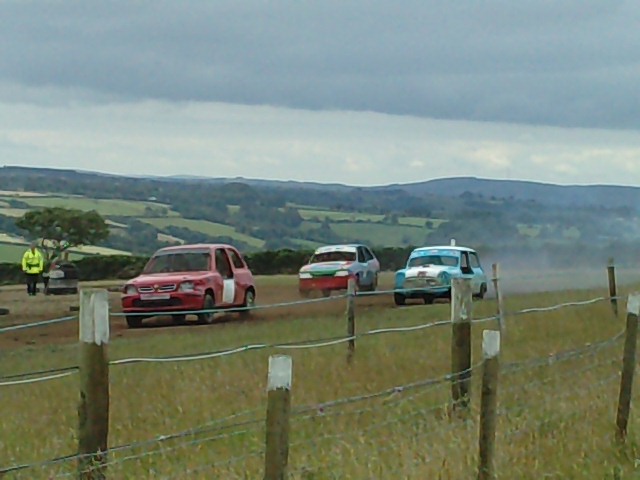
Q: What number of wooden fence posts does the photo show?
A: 8